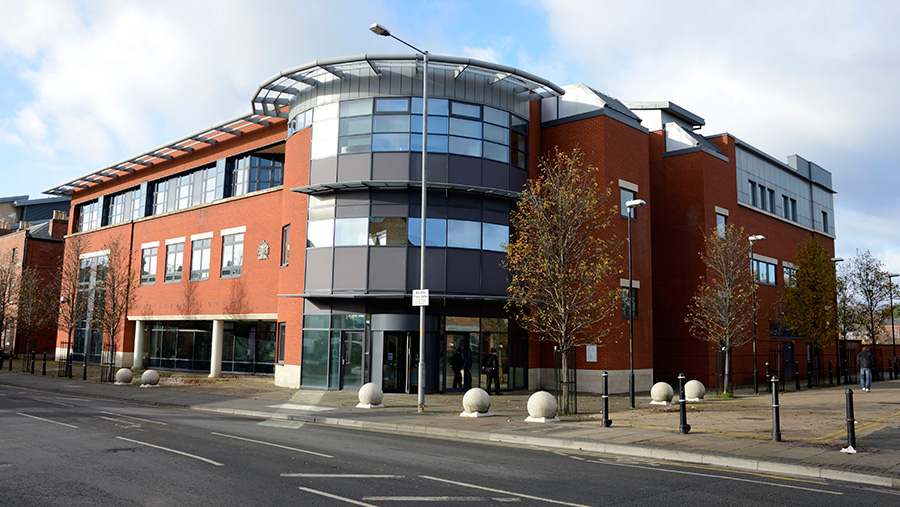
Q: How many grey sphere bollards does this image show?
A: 7